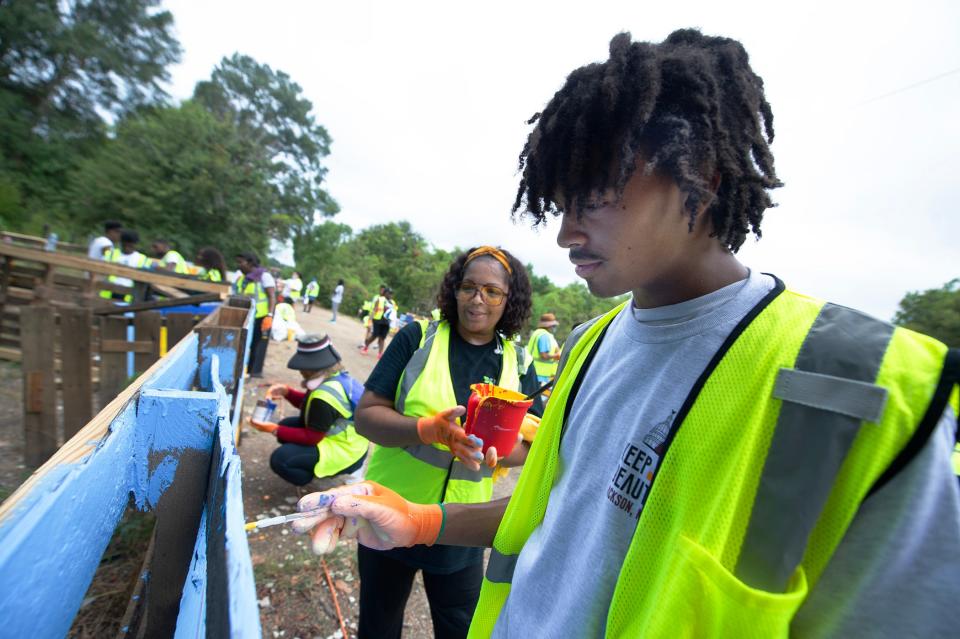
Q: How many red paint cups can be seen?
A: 1